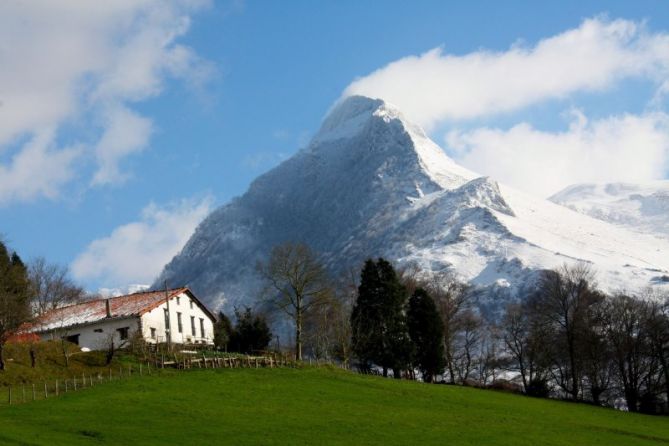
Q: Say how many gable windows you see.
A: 2